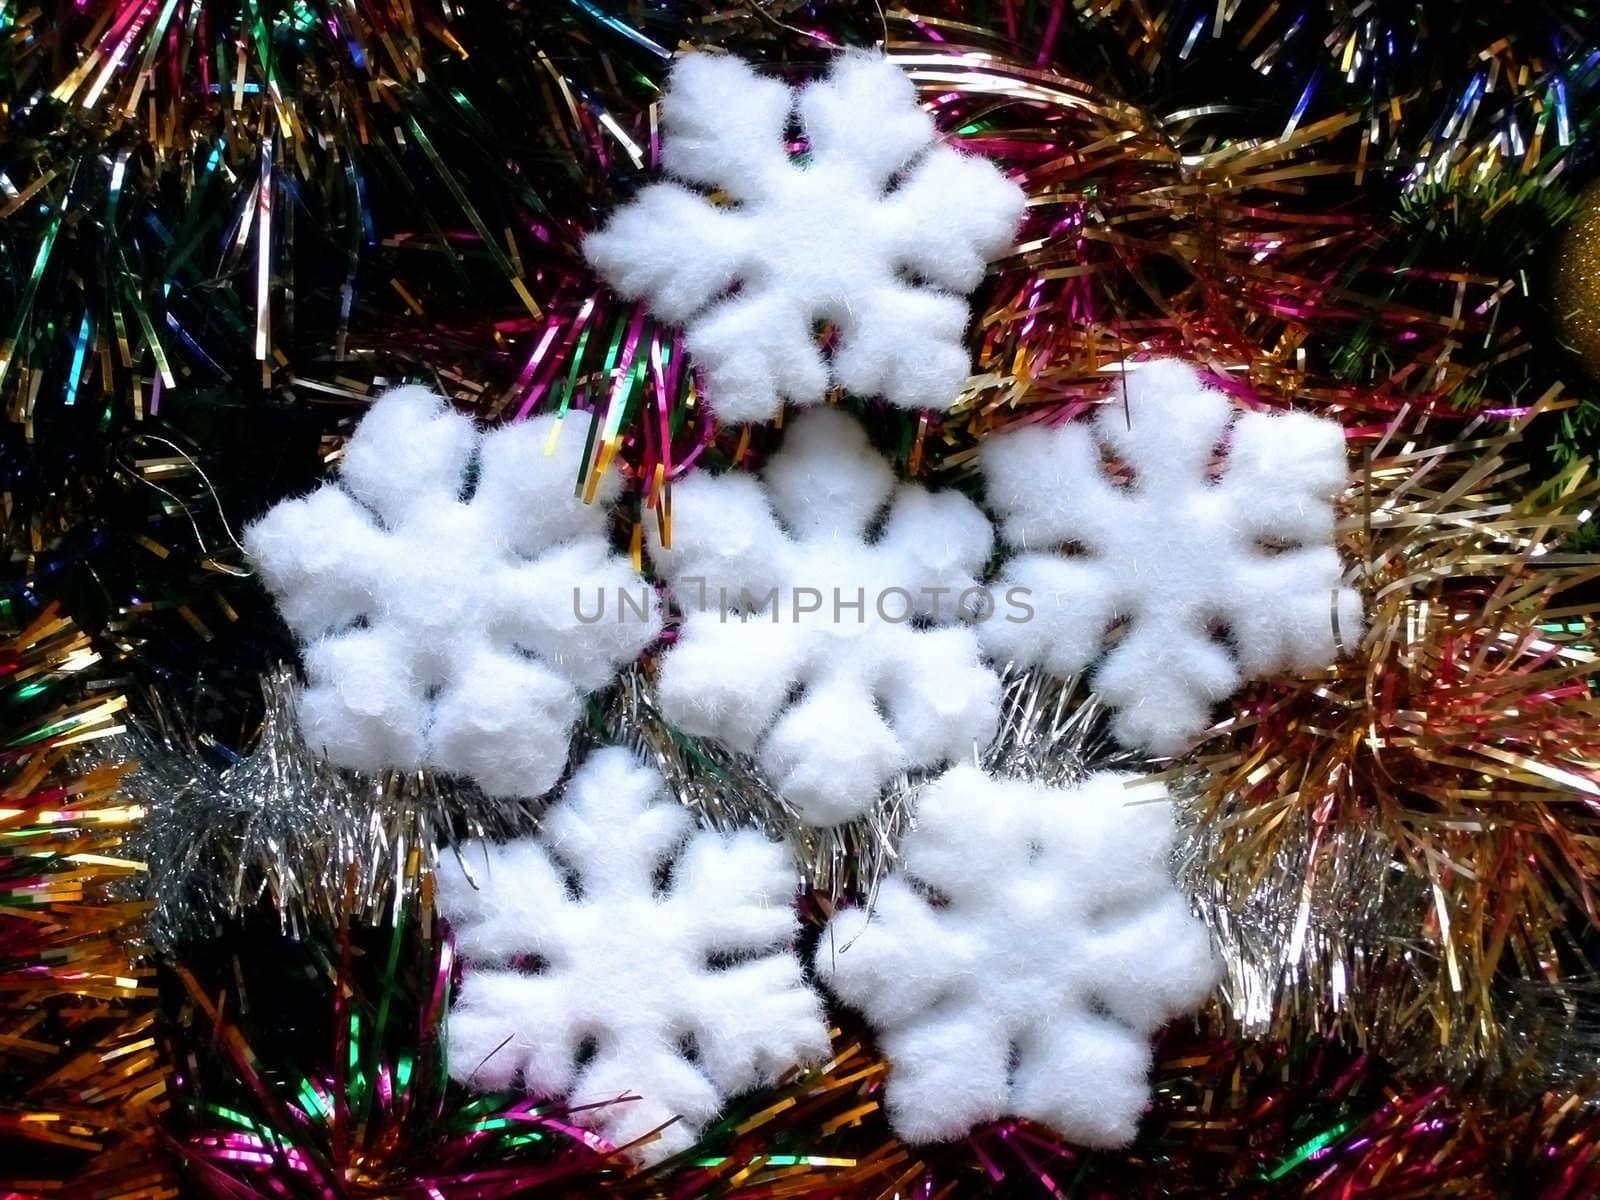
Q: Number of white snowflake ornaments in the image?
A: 6